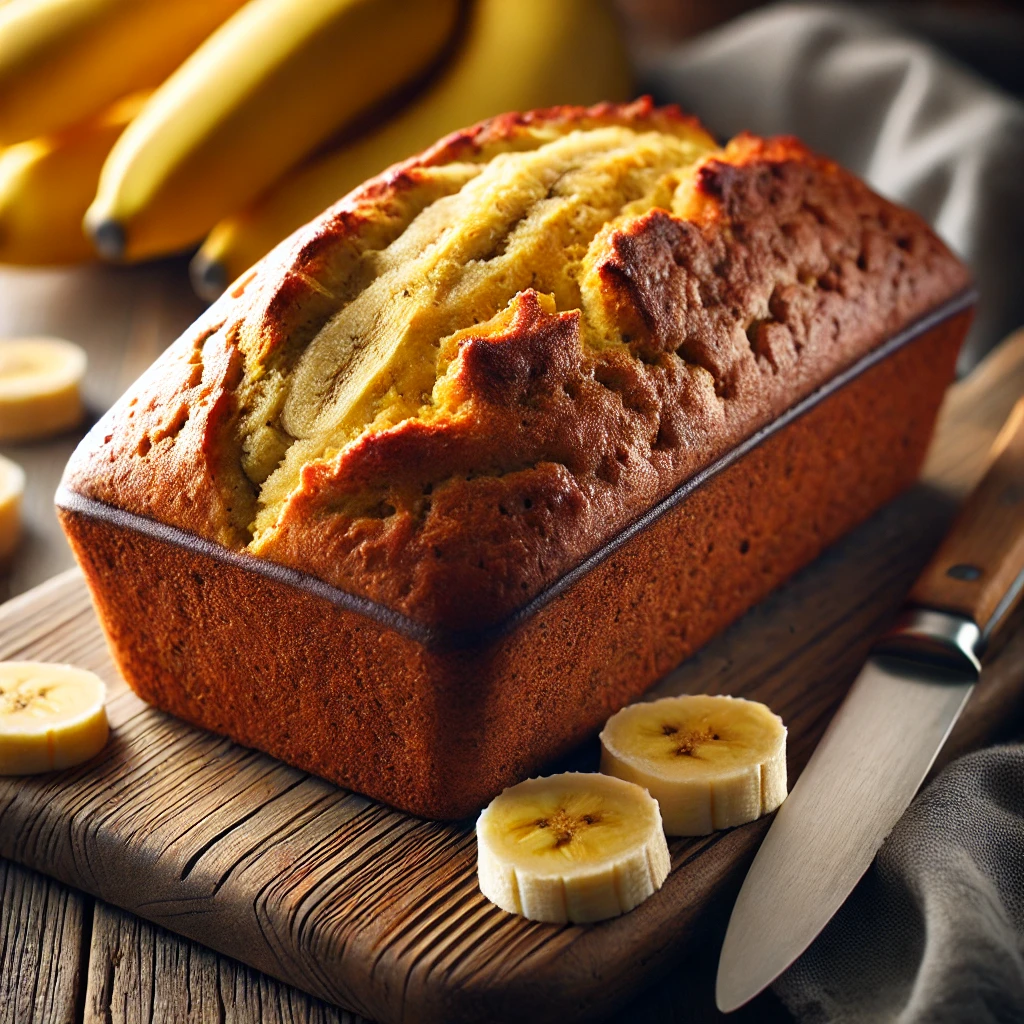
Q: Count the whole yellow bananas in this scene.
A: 4